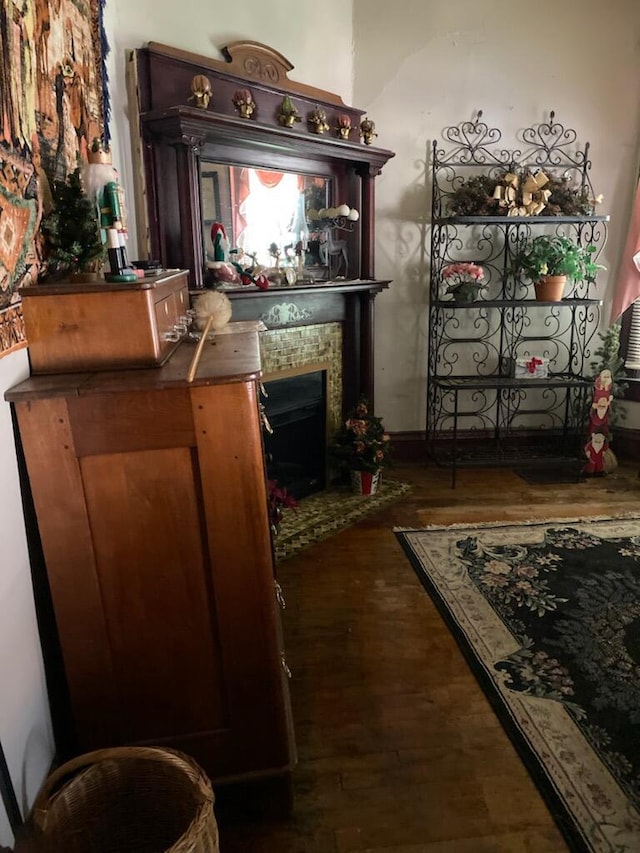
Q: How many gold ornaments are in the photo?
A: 6